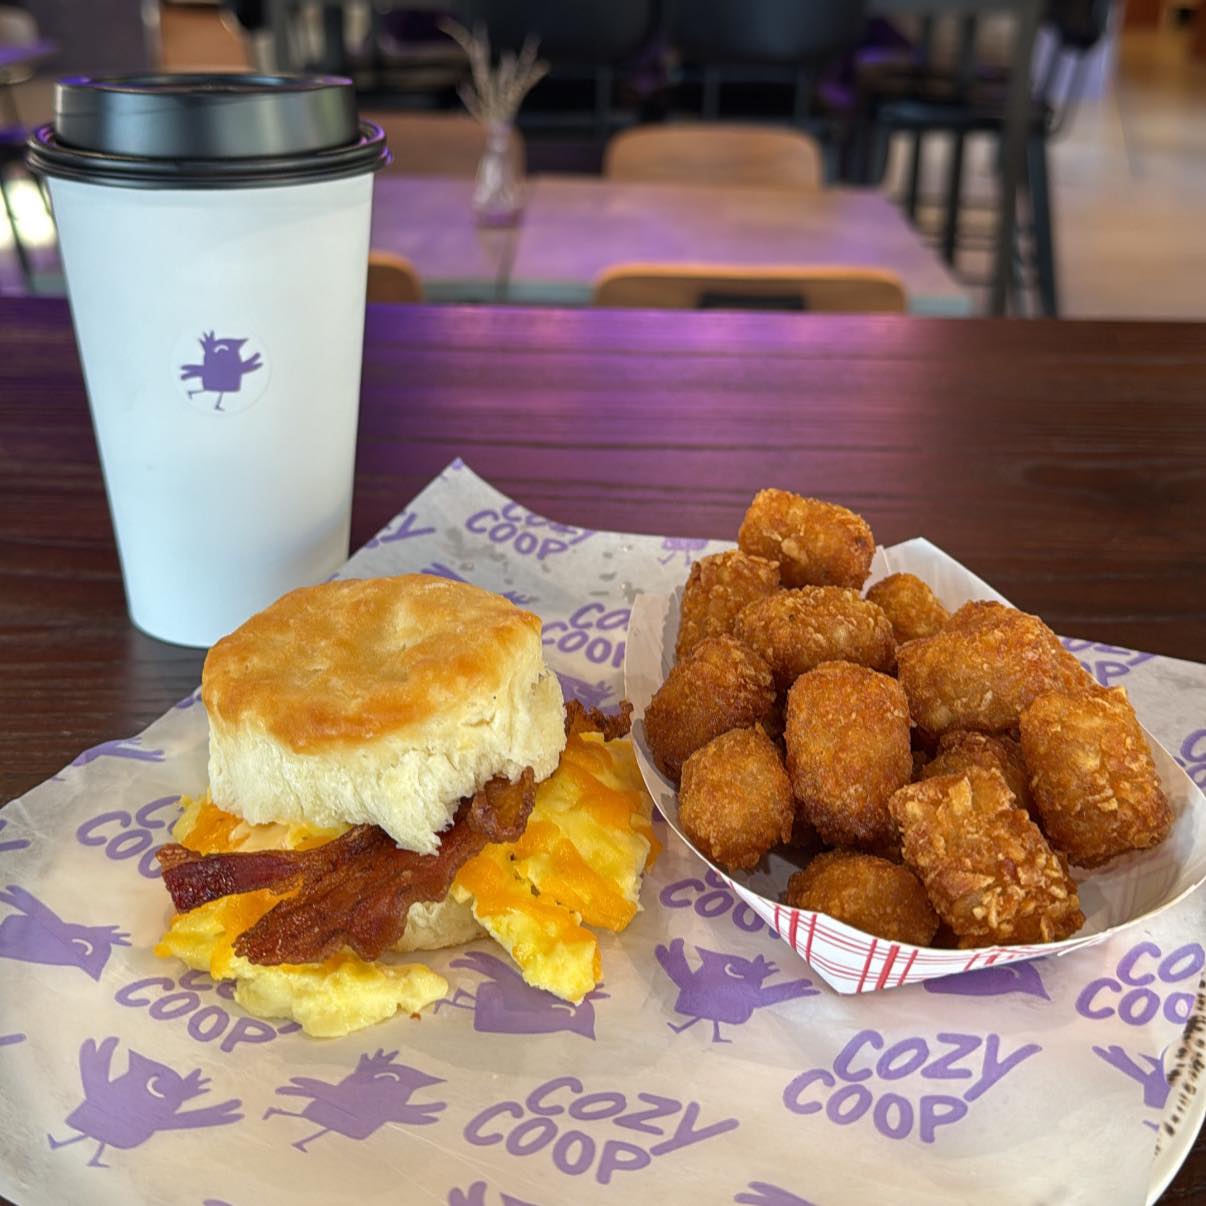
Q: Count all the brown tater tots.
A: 13